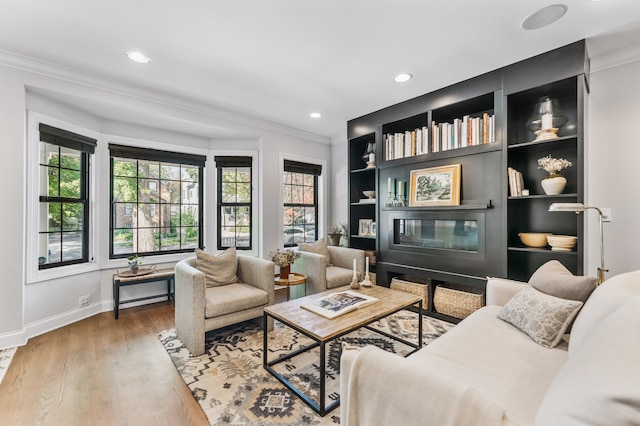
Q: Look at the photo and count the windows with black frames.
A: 4